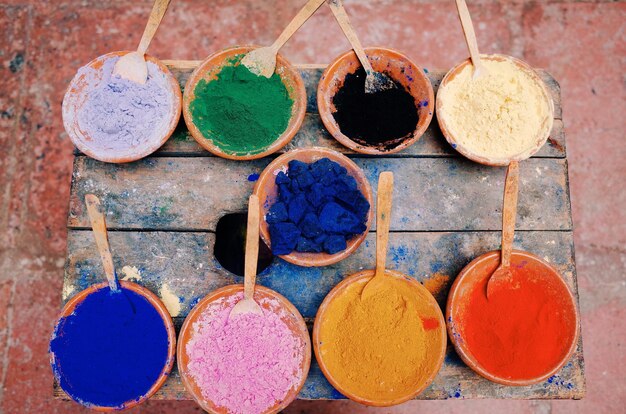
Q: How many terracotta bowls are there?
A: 9